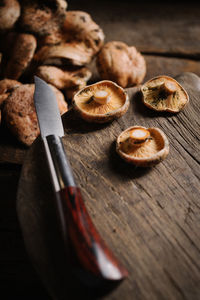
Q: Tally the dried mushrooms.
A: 3